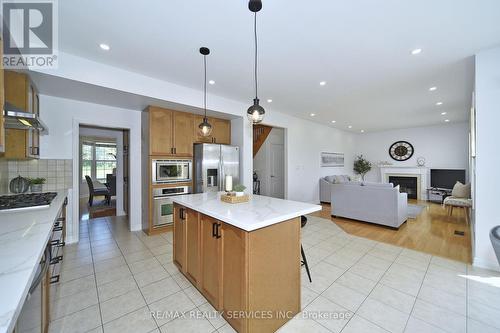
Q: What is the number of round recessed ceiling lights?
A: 13